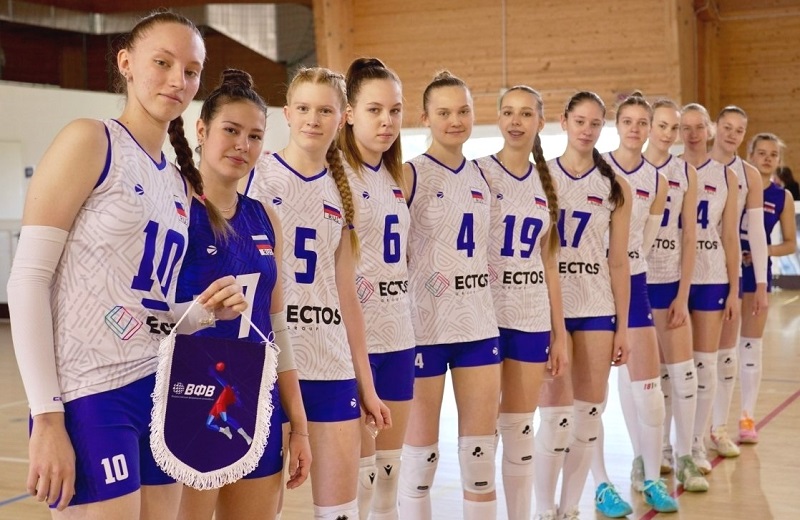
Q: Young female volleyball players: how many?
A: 12